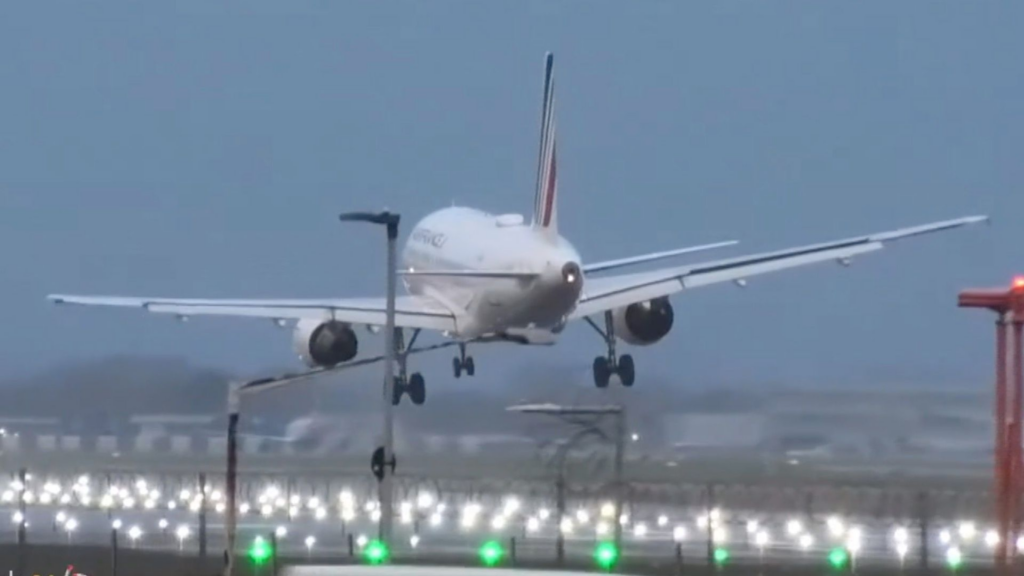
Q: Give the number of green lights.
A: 7